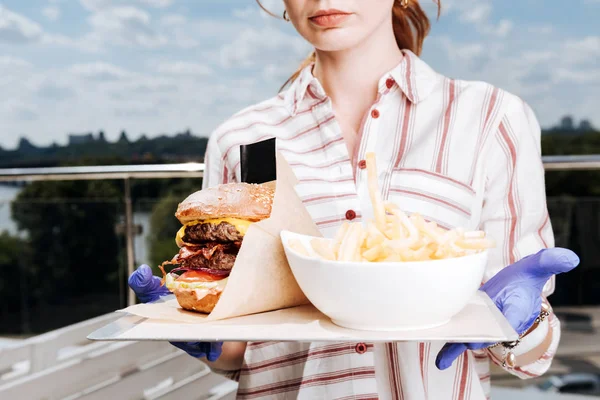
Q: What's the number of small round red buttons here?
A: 5